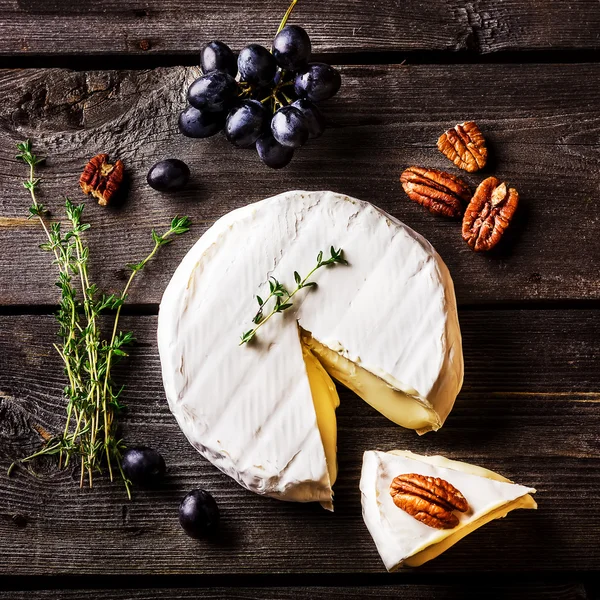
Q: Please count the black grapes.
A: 13